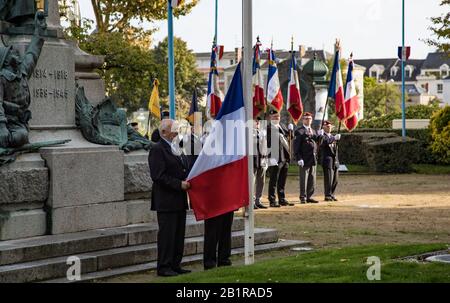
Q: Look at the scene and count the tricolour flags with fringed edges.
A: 6